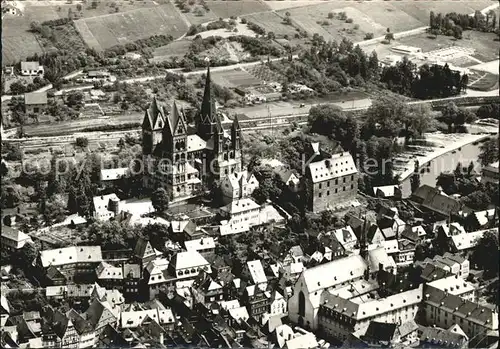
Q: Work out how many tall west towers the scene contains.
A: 2